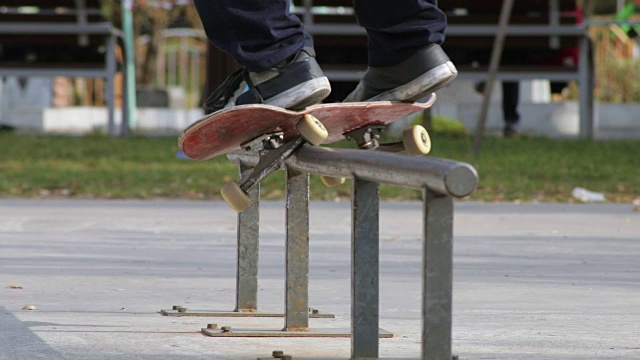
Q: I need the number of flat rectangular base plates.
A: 3